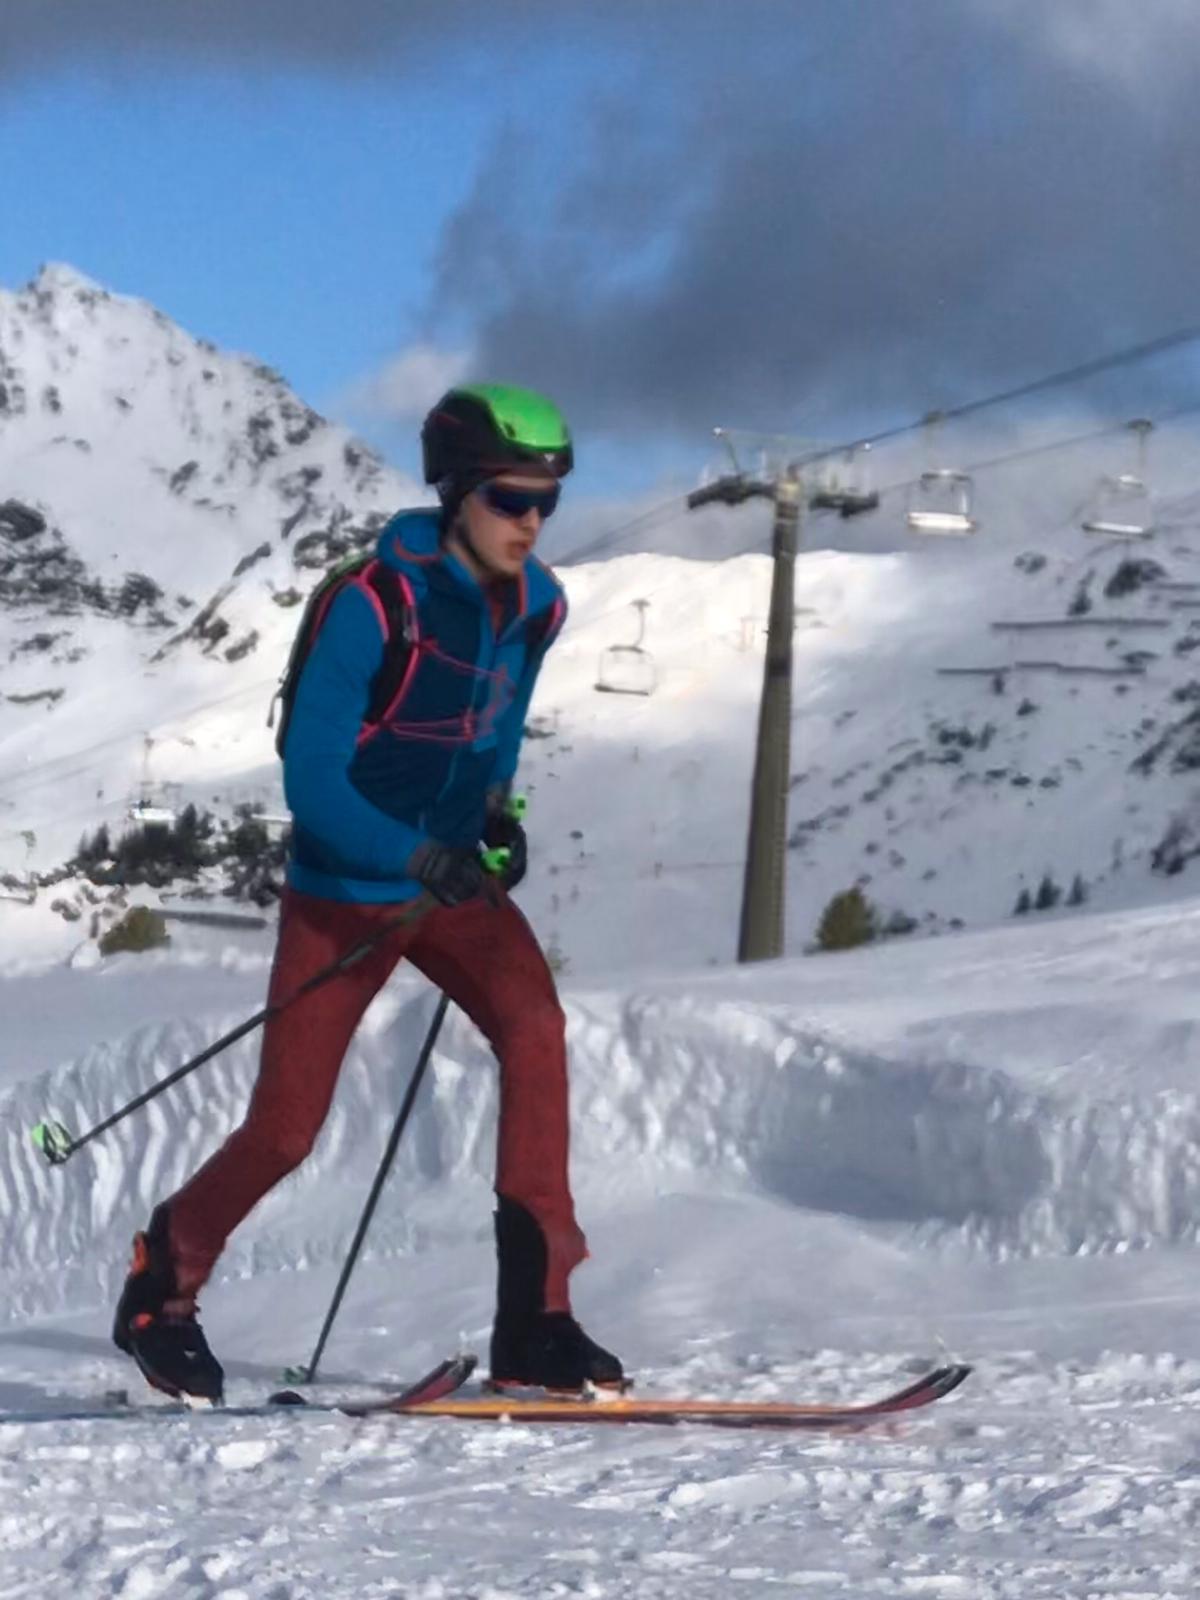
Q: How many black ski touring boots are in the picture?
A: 2